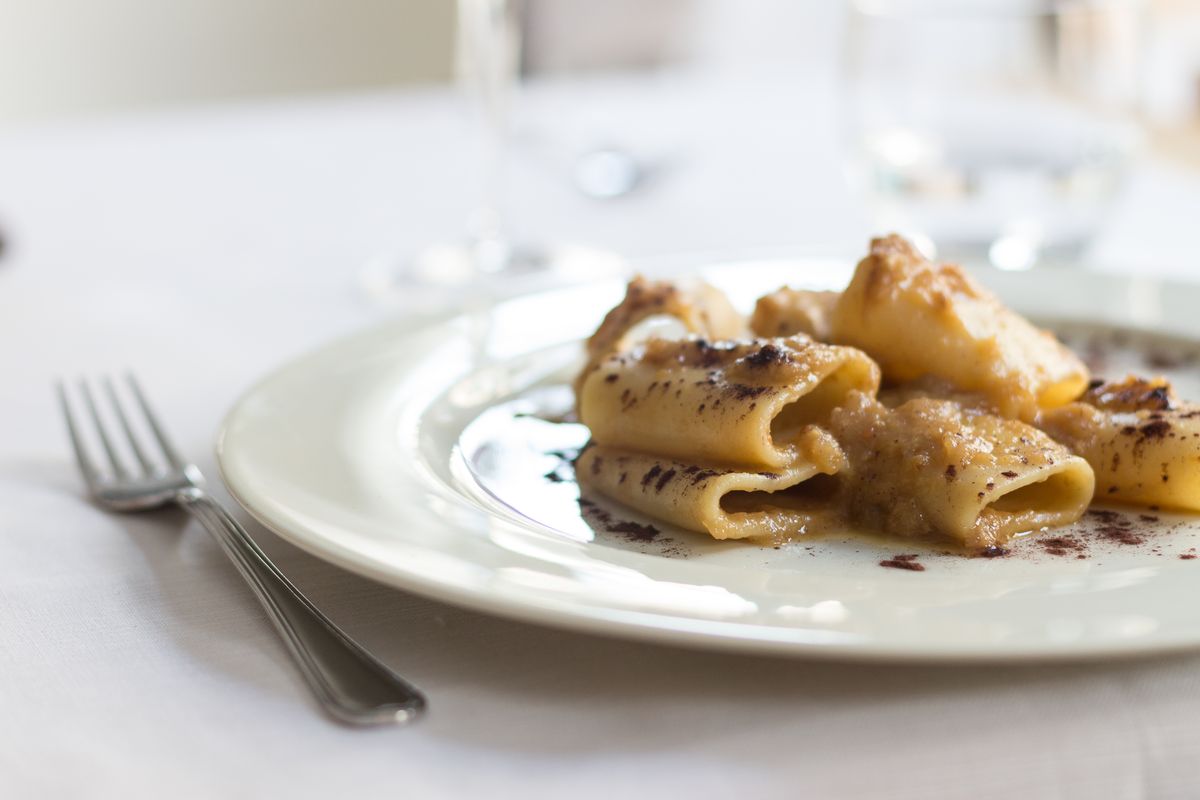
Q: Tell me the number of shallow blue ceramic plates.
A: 0